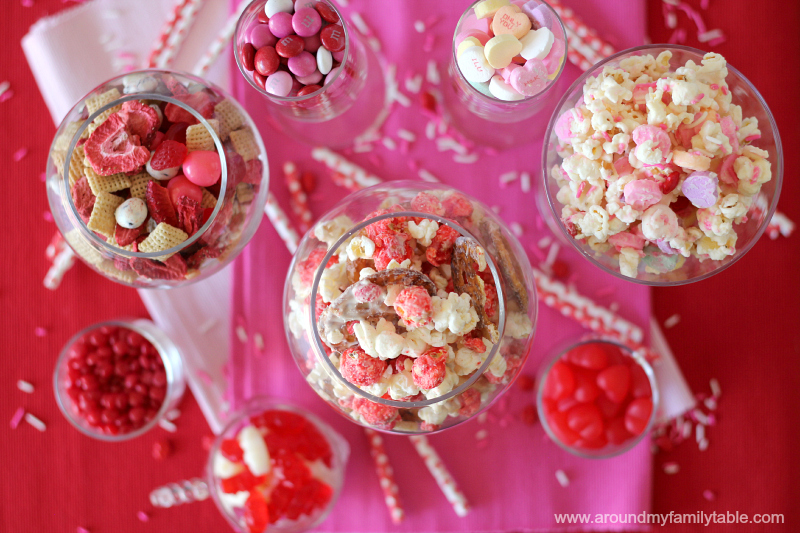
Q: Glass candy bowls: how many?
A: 8